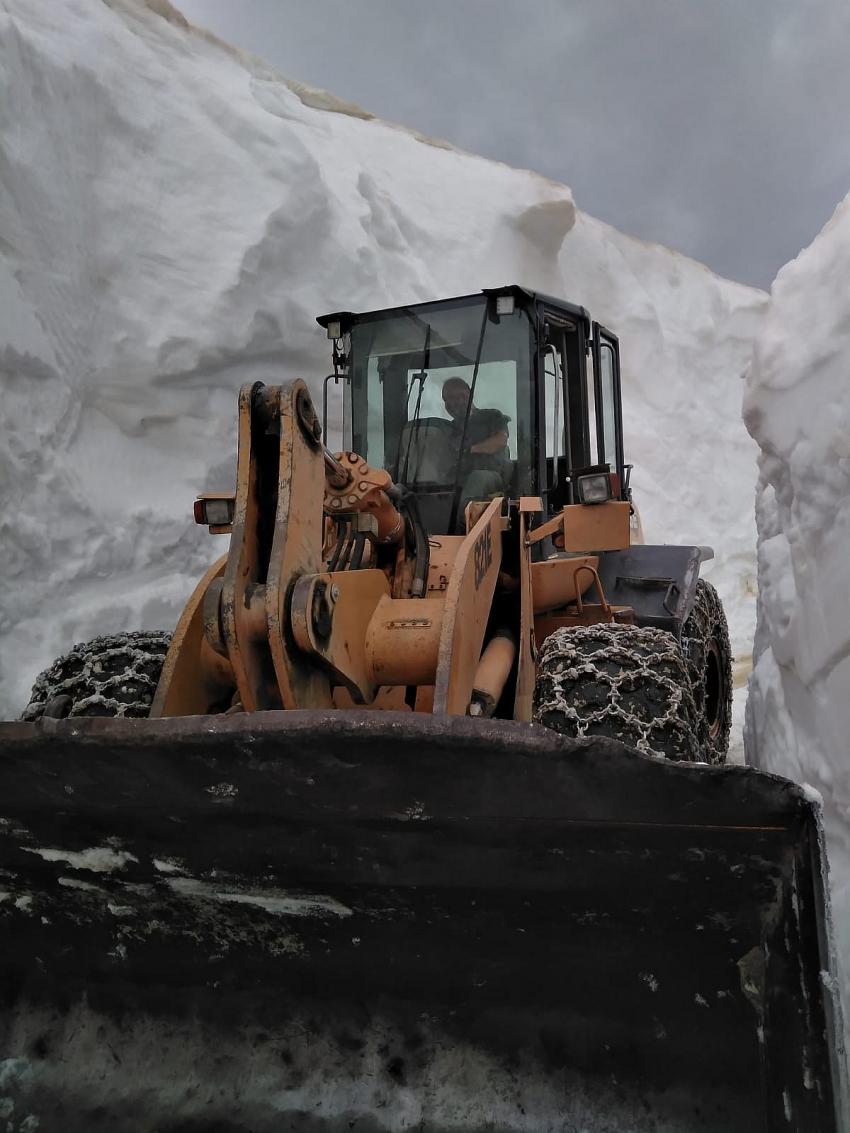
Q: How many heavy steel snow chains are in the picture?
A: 3